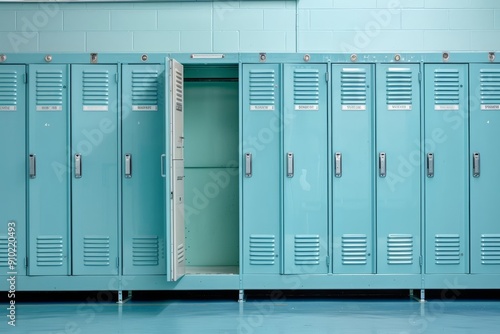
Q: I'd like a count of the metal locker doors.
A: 11